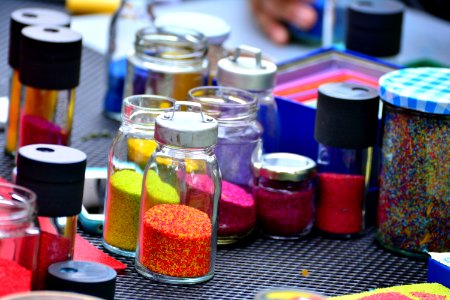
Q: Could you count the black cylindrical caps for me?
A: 6